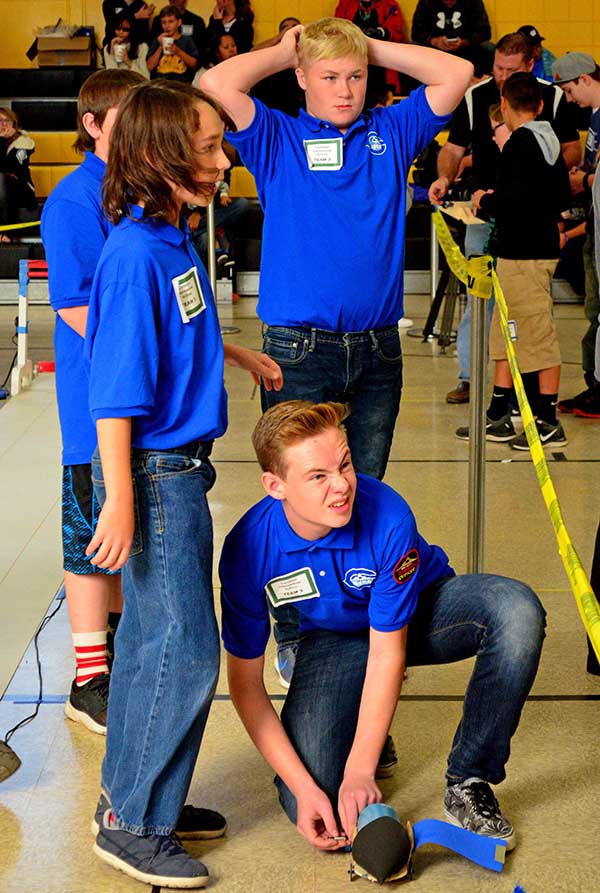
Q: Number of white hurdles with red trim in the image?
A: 1